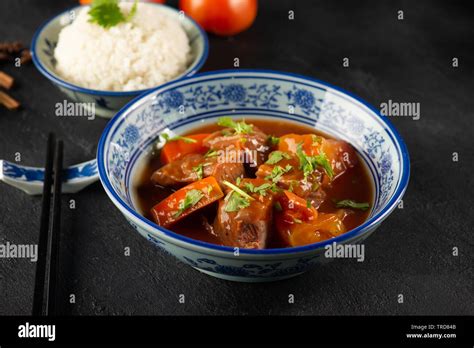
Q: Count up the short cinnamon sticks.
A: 2